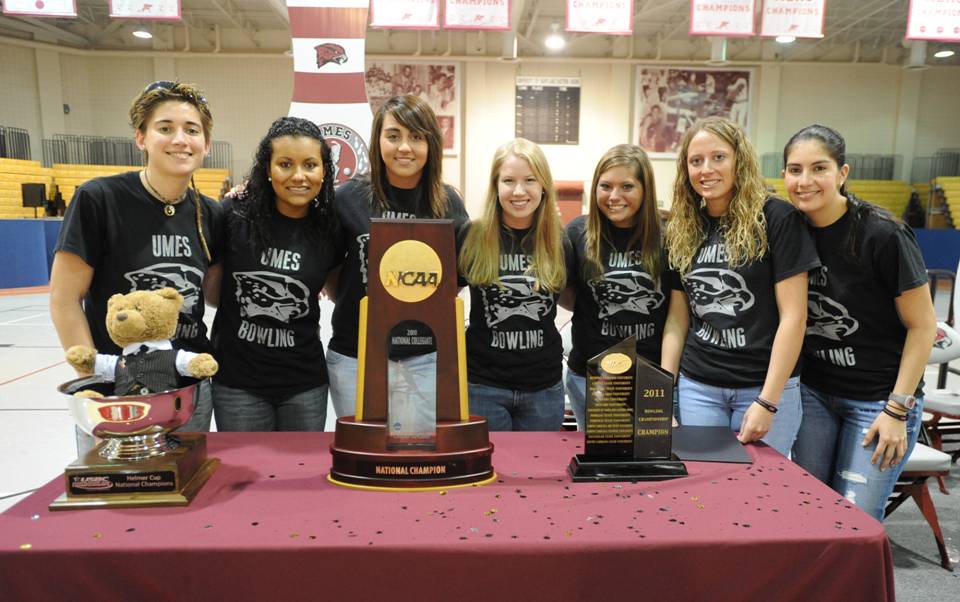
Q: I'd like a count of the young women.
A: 7